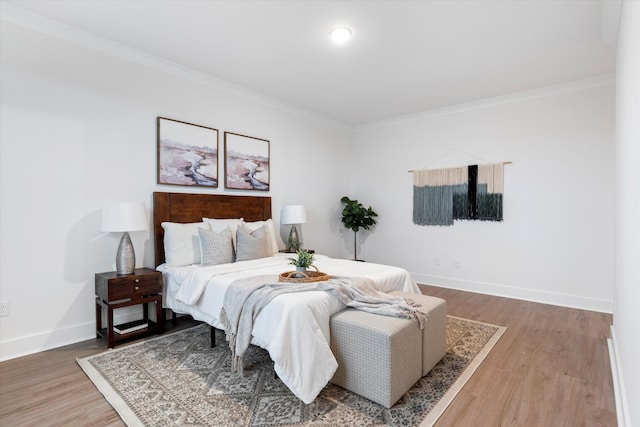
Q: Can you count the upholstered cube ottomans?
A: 2